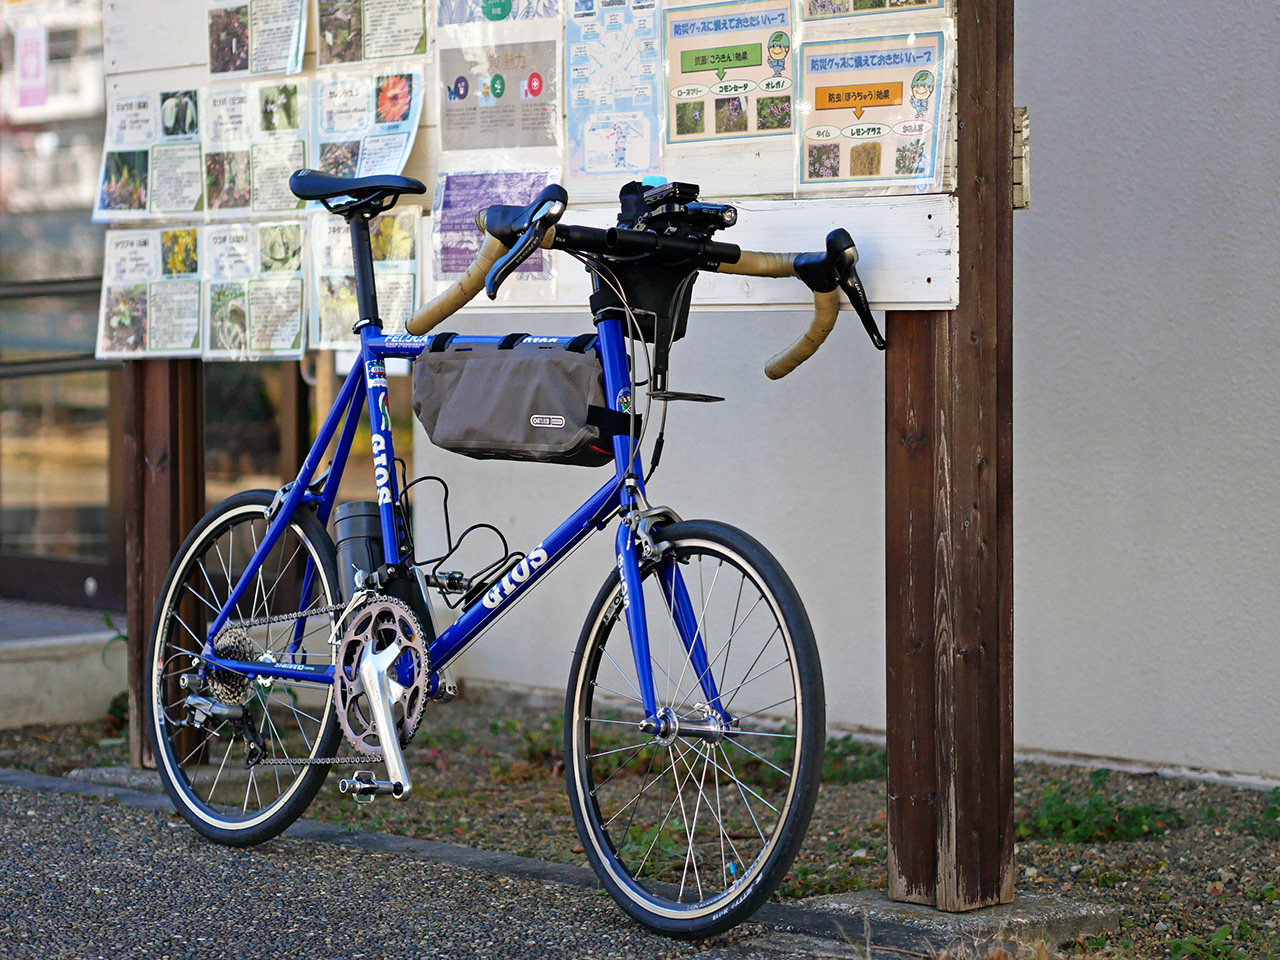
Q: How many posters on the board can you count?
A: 15